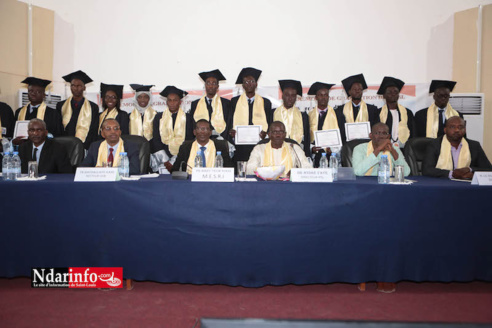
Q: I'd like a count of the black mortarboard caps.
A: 12